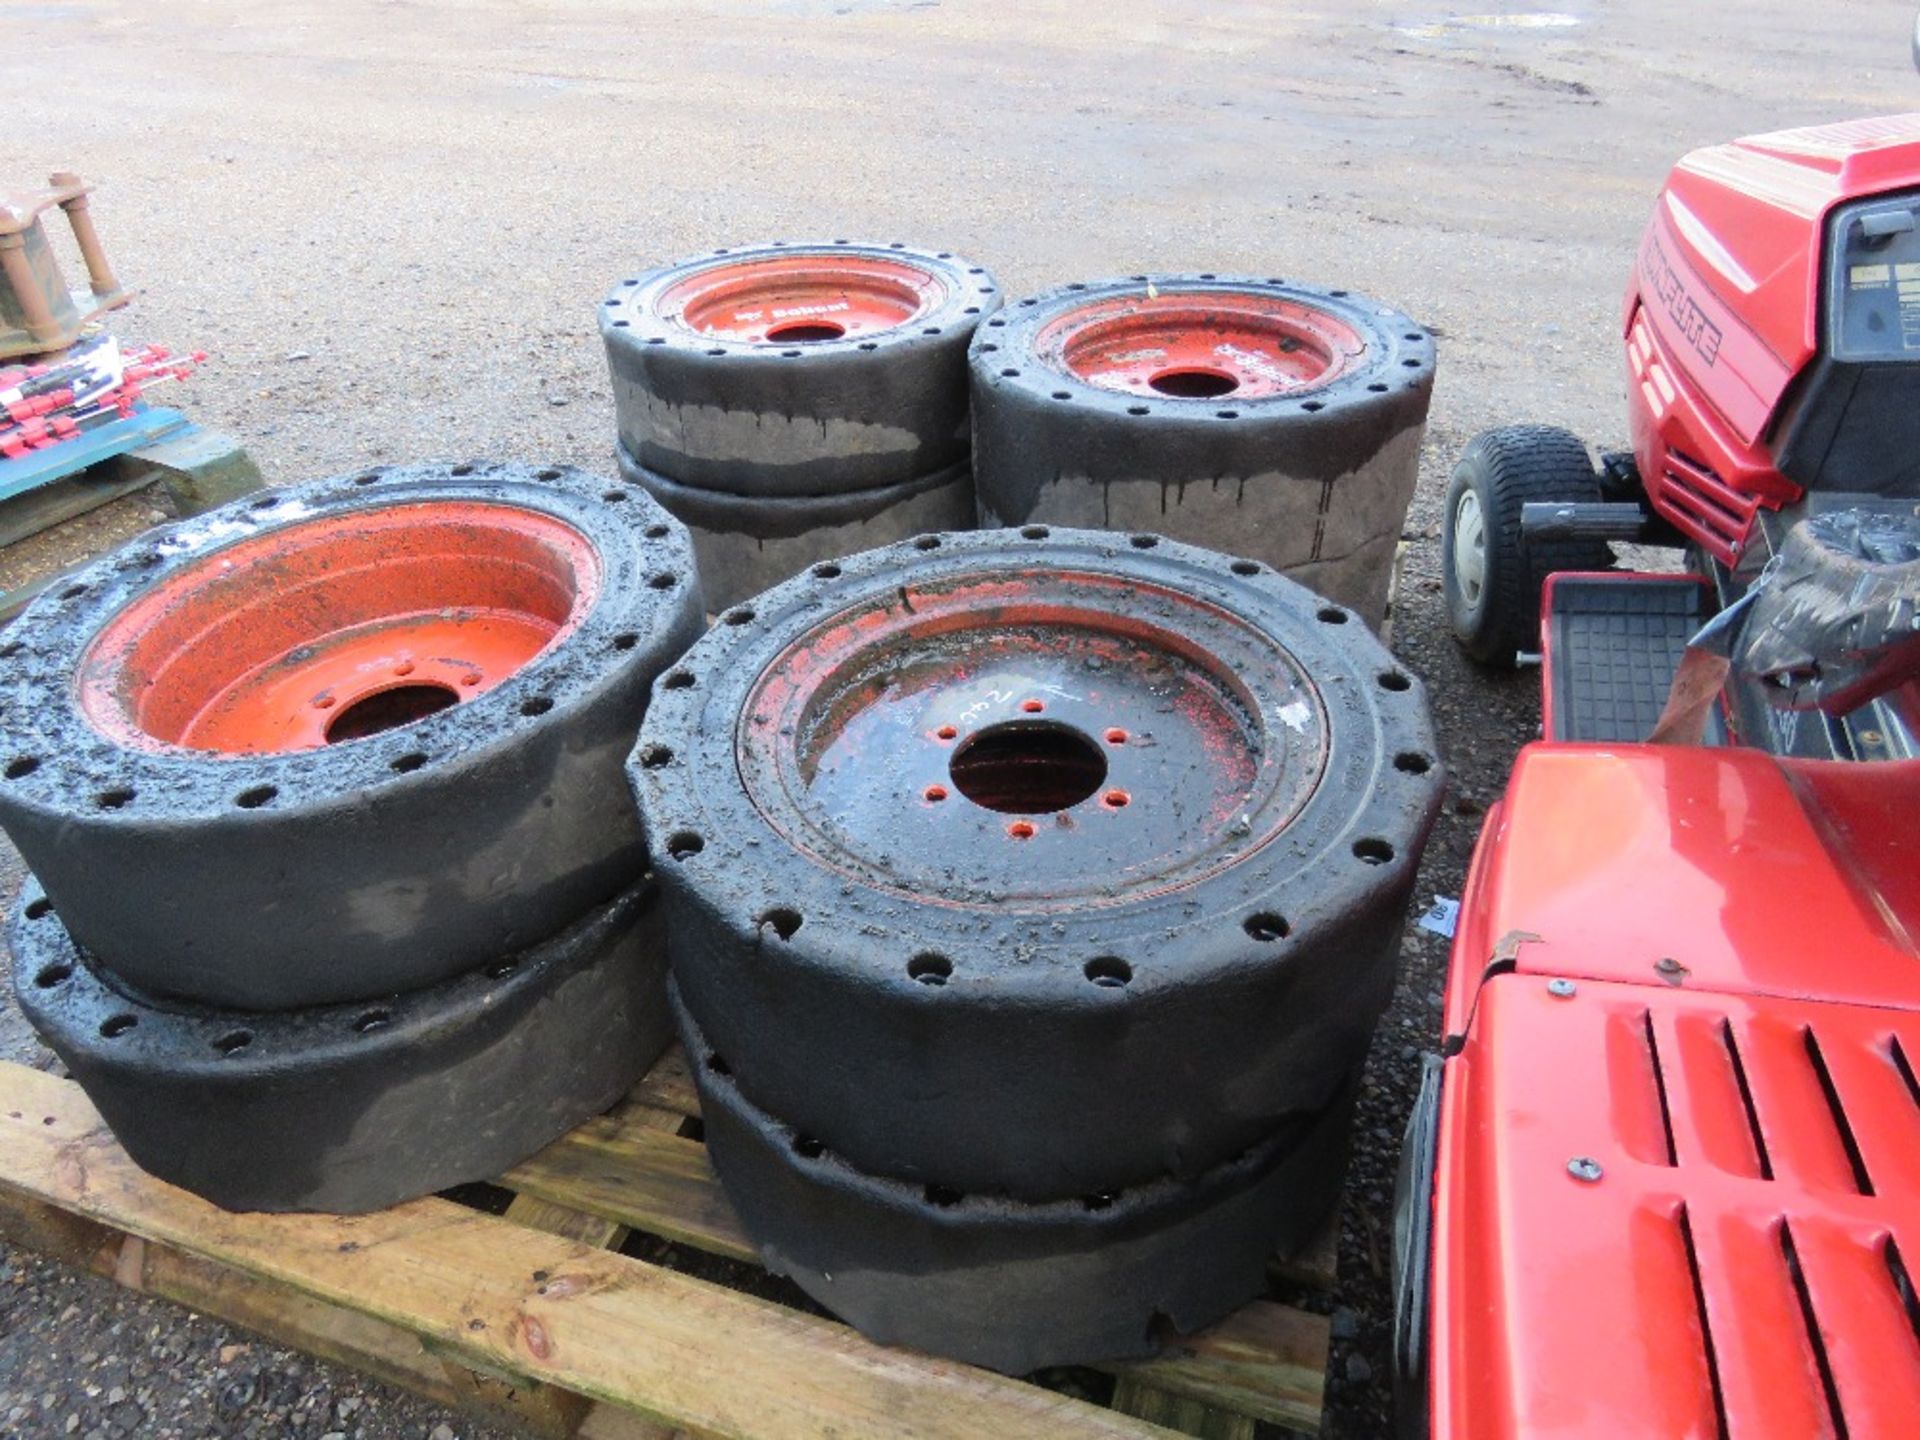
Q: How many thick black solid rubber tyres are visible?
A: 8